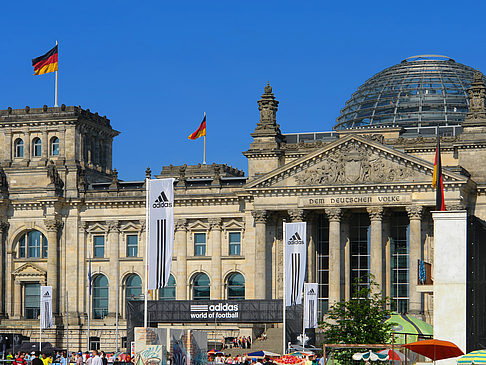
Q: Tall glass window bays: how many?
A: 3